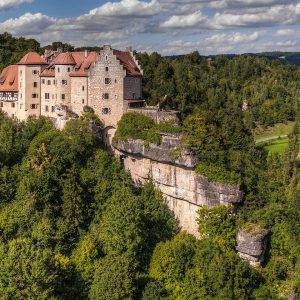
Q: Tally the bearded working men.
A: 0